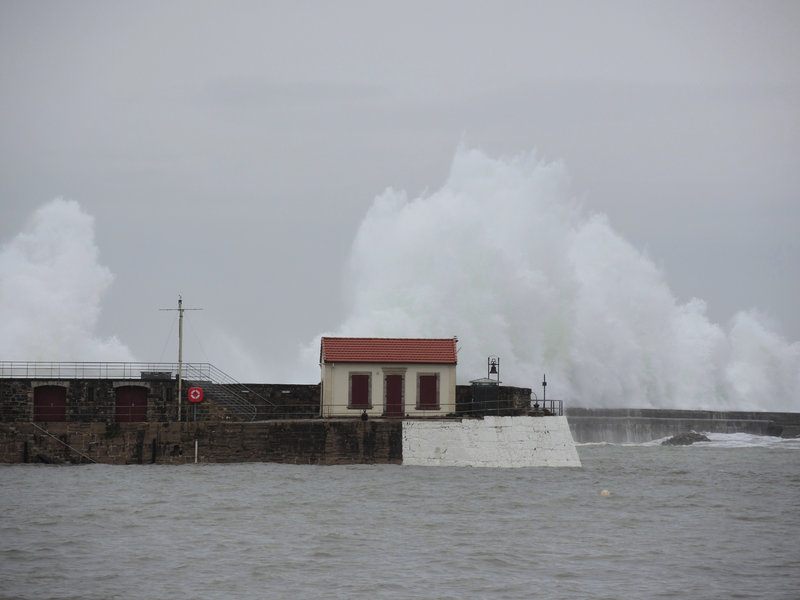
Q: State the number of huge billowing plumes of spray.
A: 2